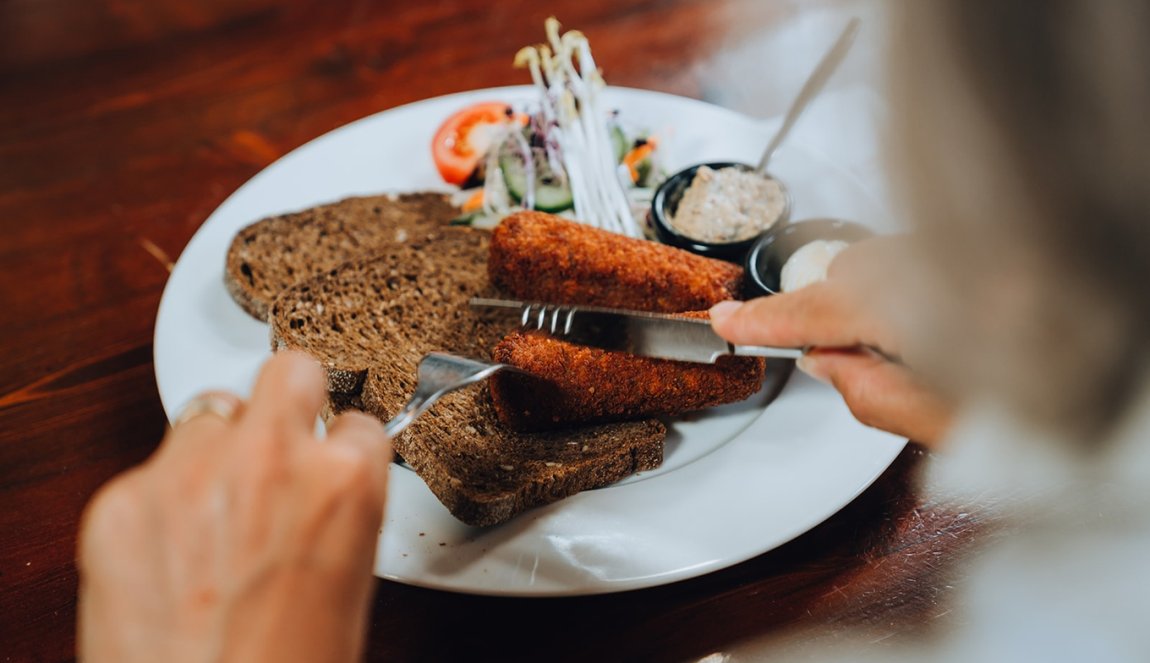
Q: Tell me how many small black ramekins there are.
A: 2